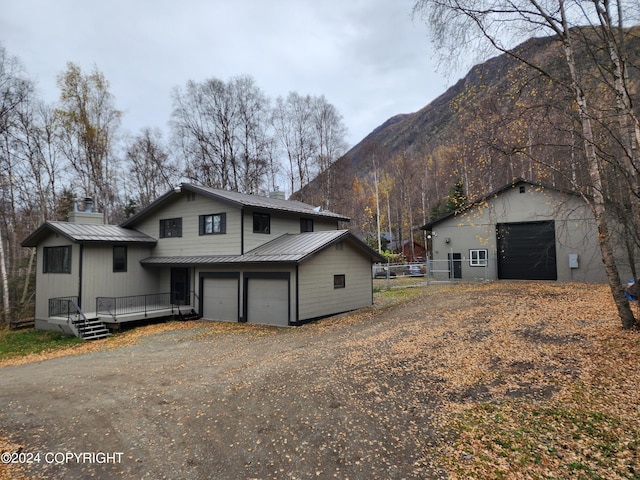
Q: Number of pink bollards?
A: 0